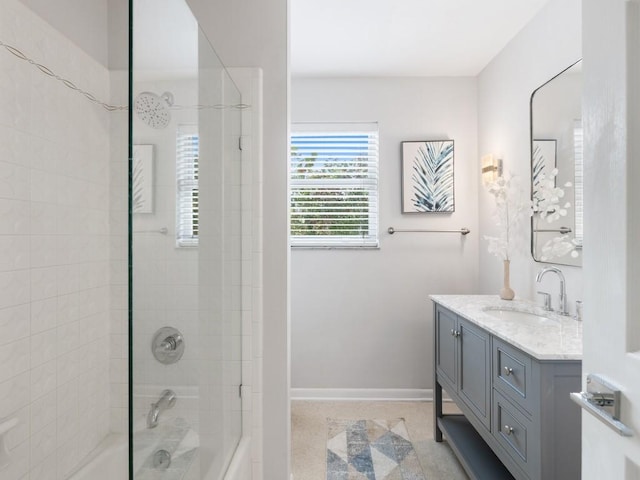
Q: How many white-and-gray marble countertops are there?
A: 1